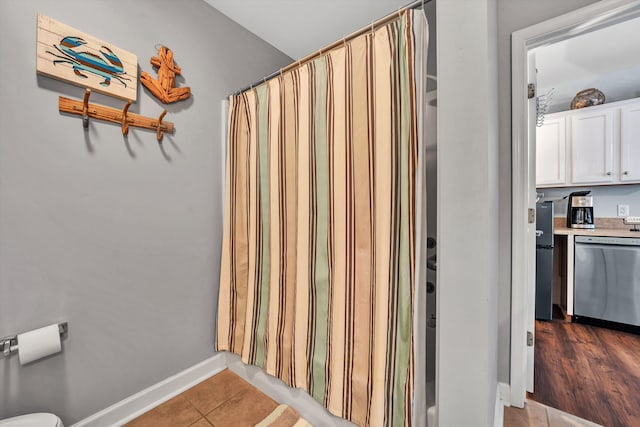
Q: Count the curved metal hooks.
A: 3